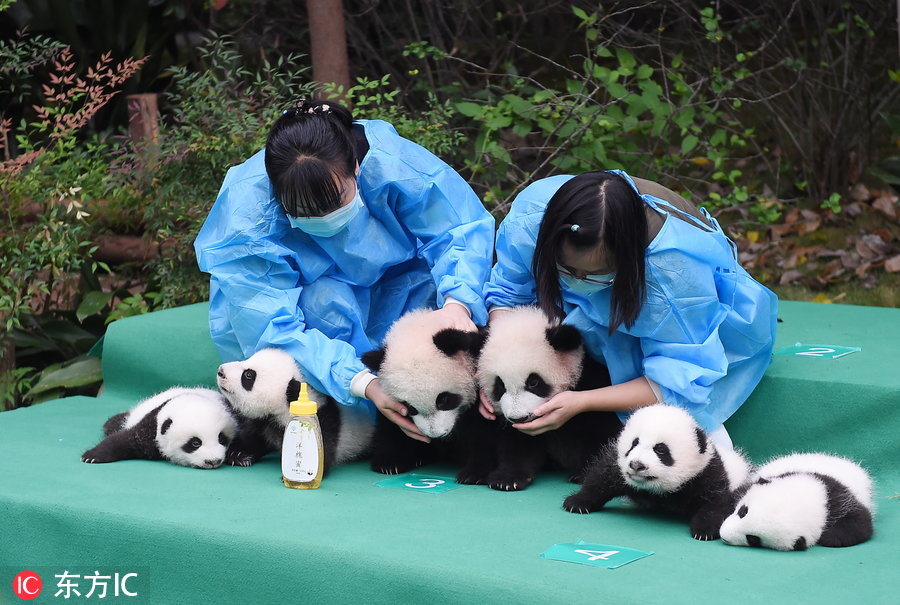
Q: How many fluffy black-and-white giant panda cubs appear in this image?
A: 6